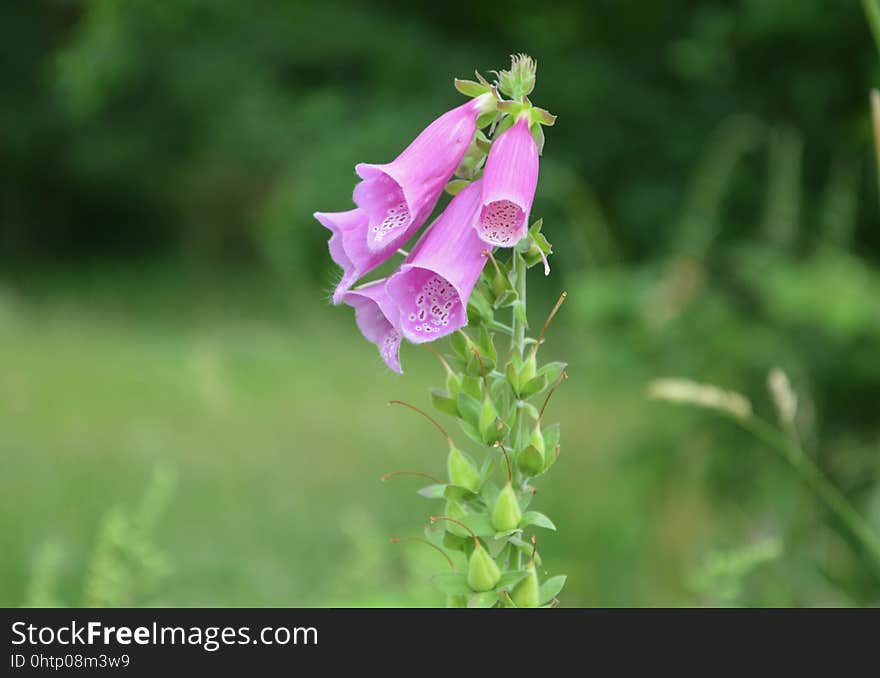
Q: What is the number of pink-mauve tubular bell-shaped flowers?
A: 5